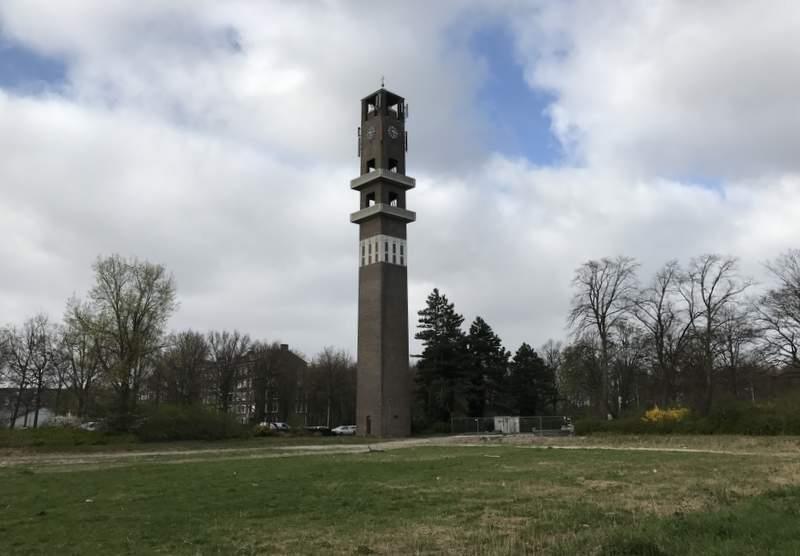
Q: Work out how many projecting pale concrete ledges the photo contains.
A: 2